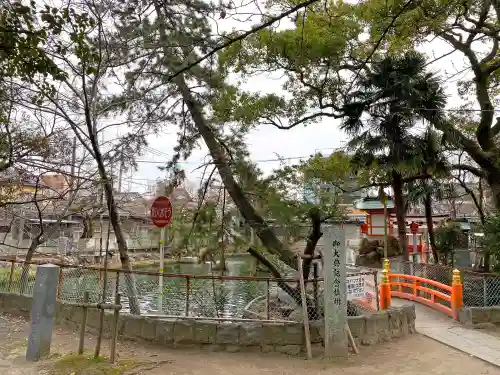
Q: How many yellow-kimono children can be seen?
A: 0